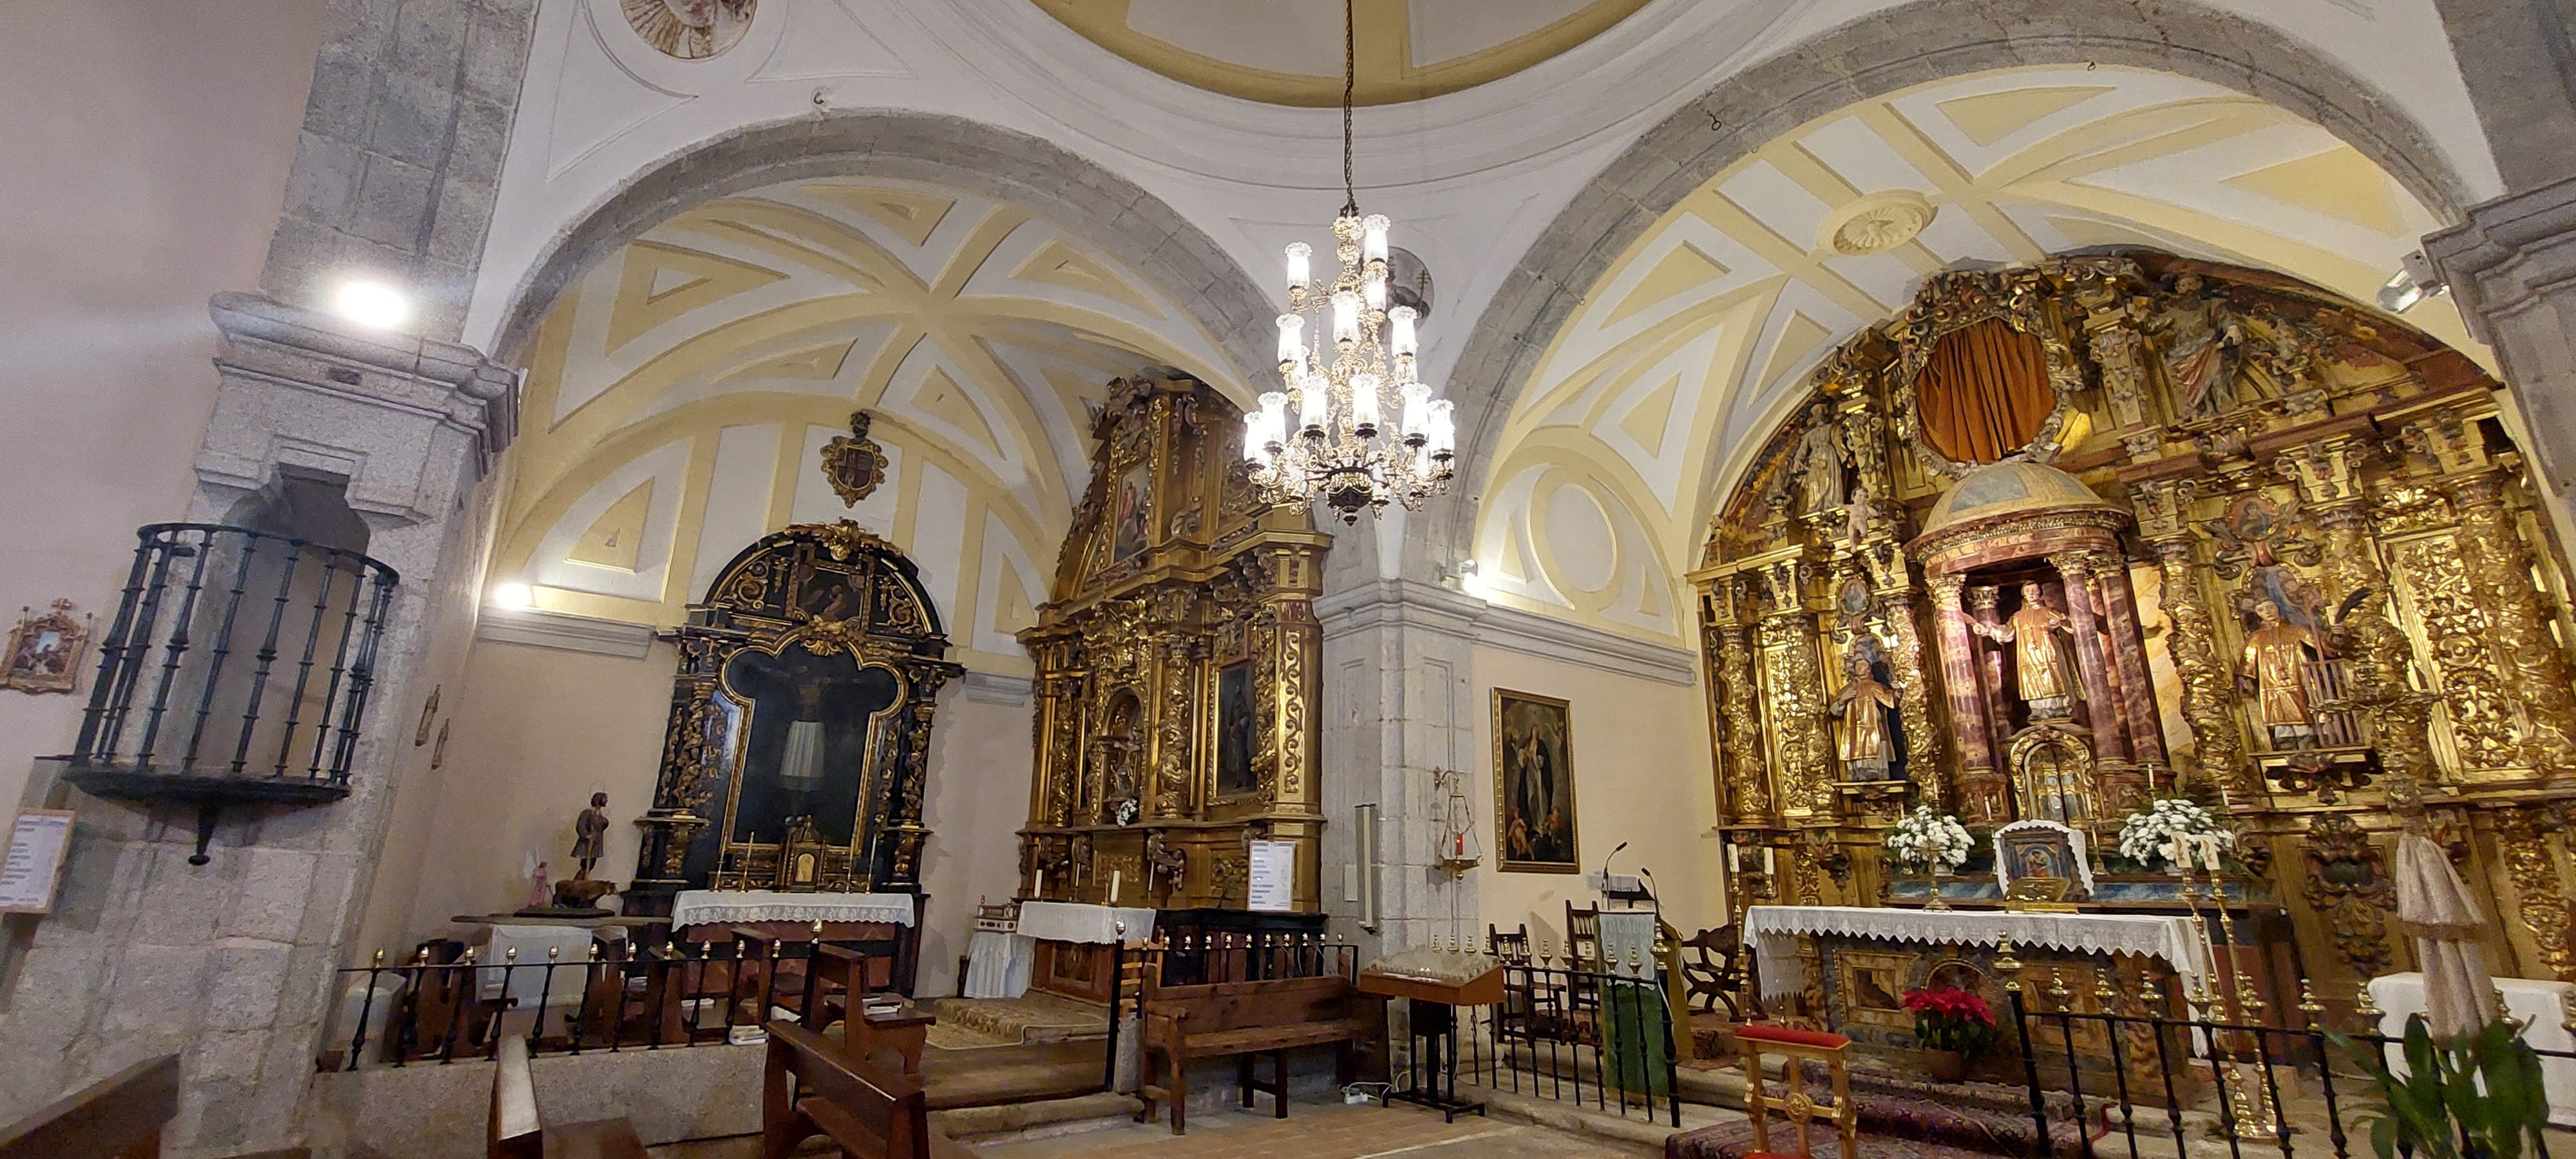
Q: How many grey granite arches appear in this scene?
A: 2